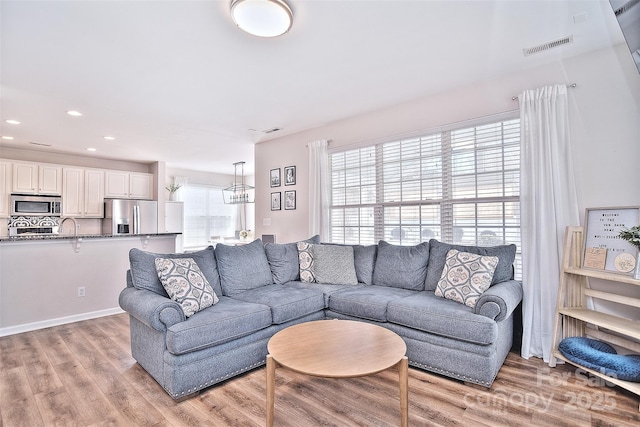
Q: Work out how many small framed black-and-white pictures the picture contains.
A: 4